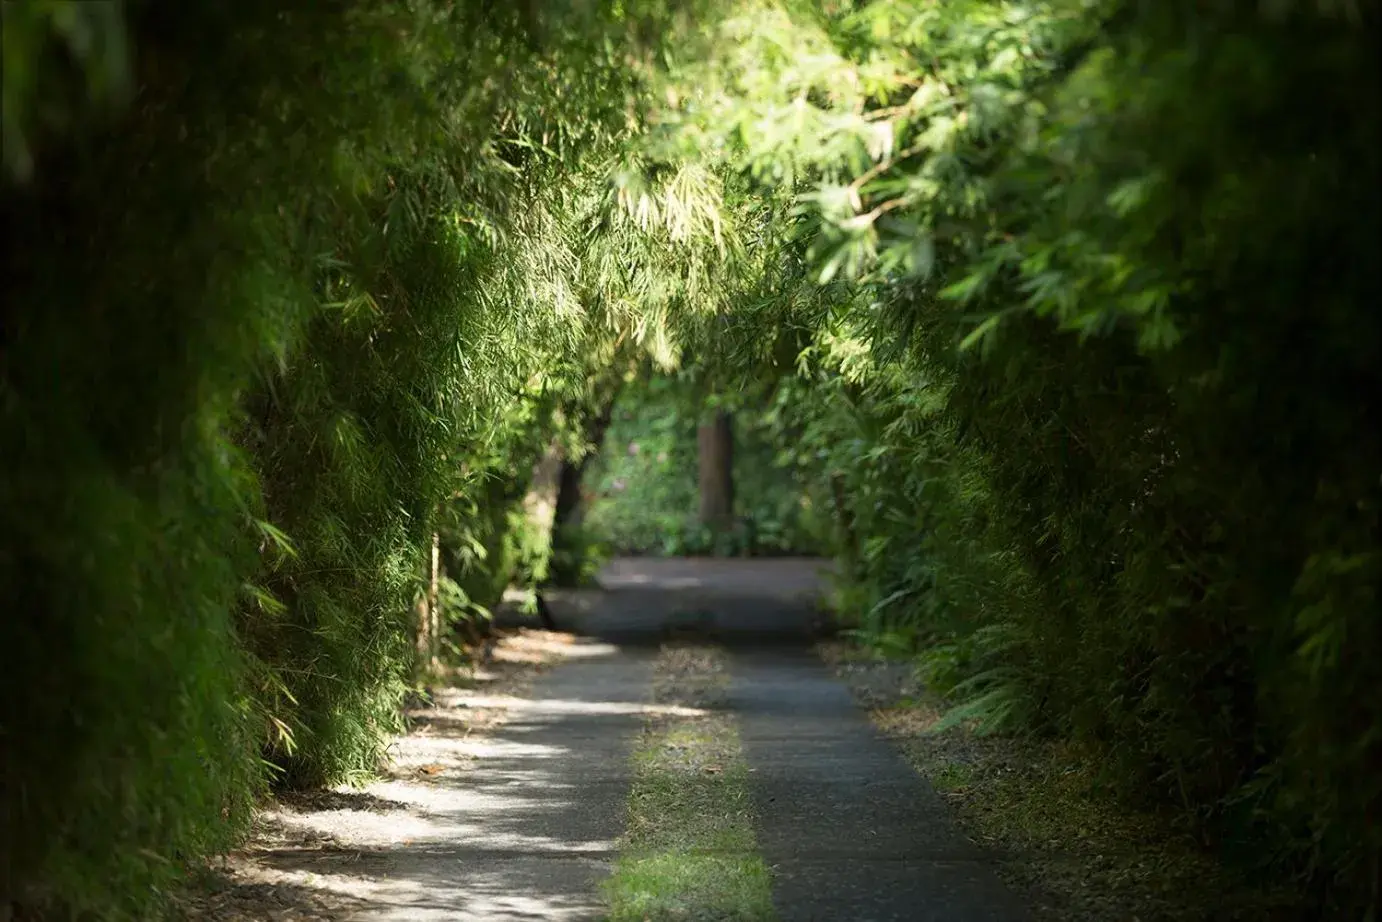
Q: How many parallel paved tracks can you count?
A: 2